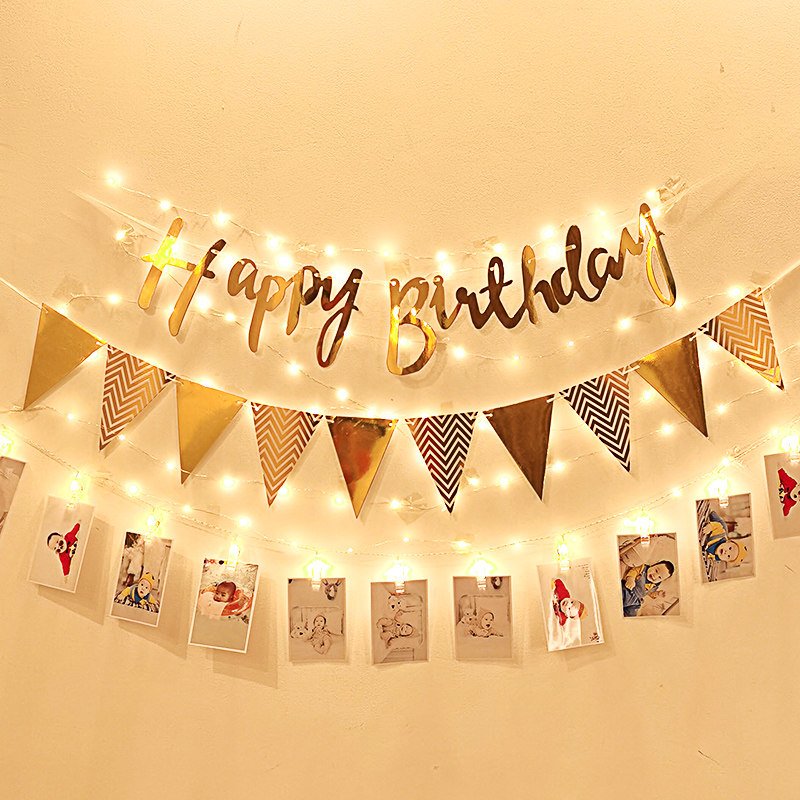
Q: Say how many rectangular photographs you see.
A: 11